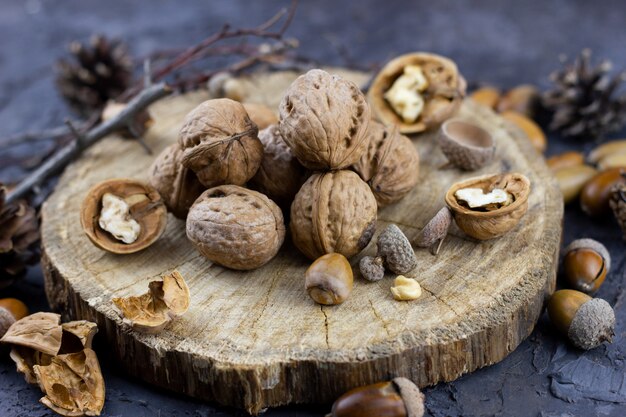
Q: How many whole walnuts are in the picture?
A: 7